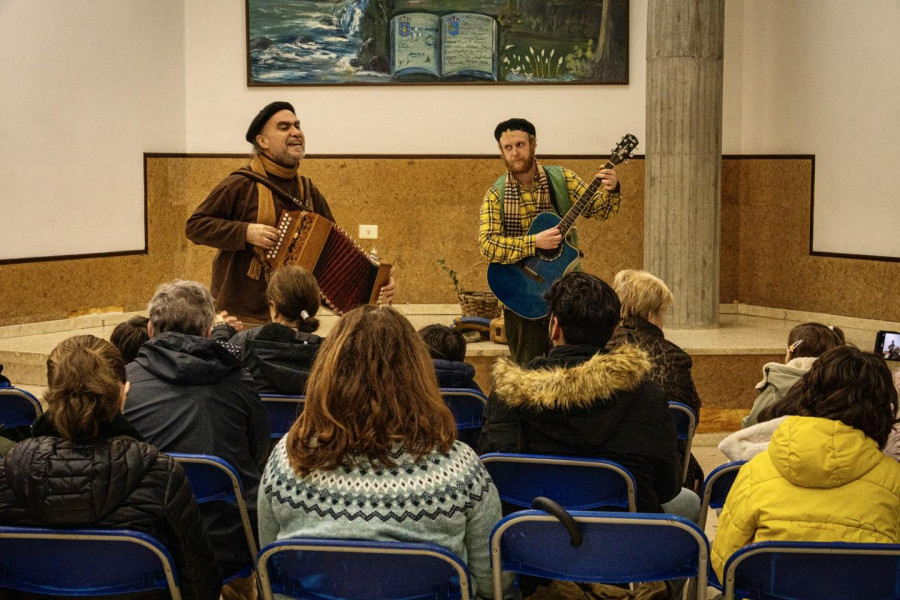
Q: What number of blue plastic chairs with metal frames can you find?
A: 11